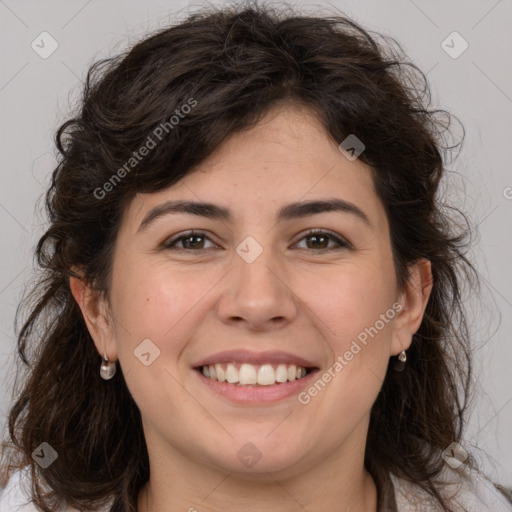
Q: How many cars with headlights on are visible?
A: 0